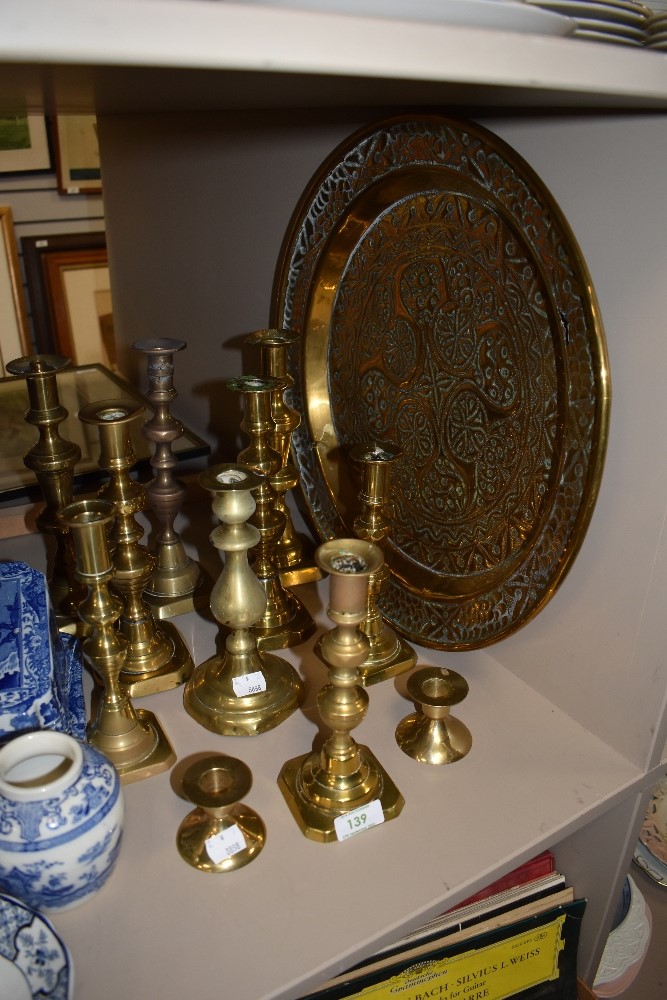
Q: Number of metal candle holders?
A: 11